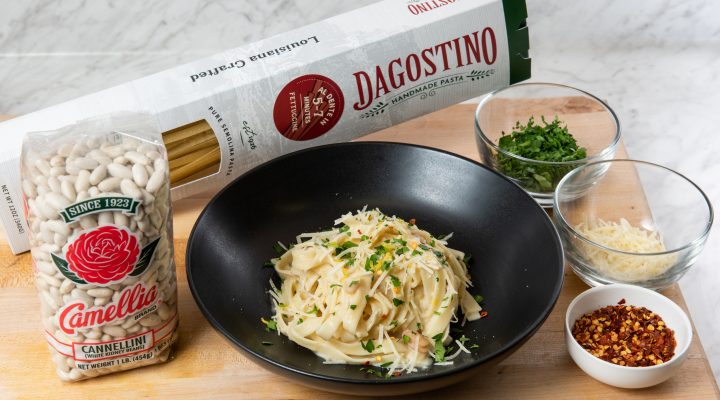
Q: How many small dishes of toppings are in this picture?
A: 3